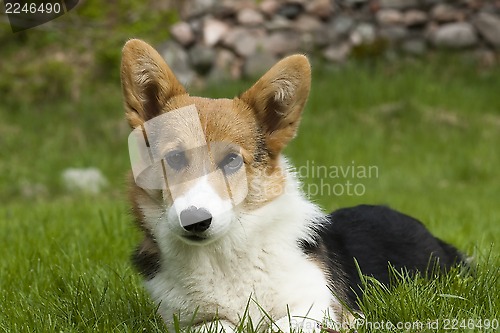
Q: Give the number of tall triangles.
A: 2